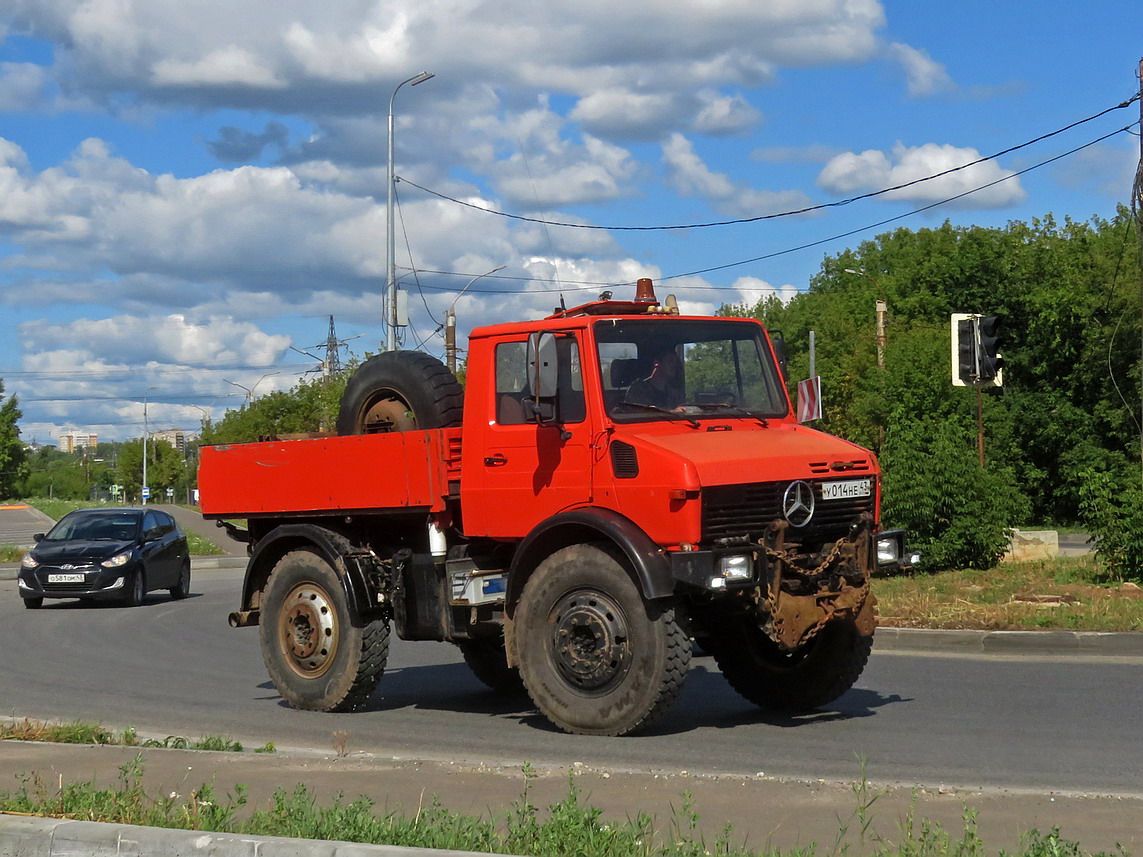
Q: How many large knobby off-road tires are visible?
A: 5